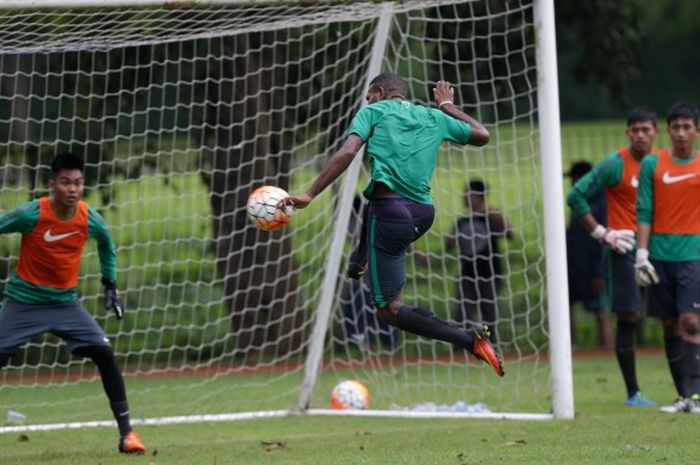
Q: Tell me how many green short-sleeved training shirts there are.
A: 1